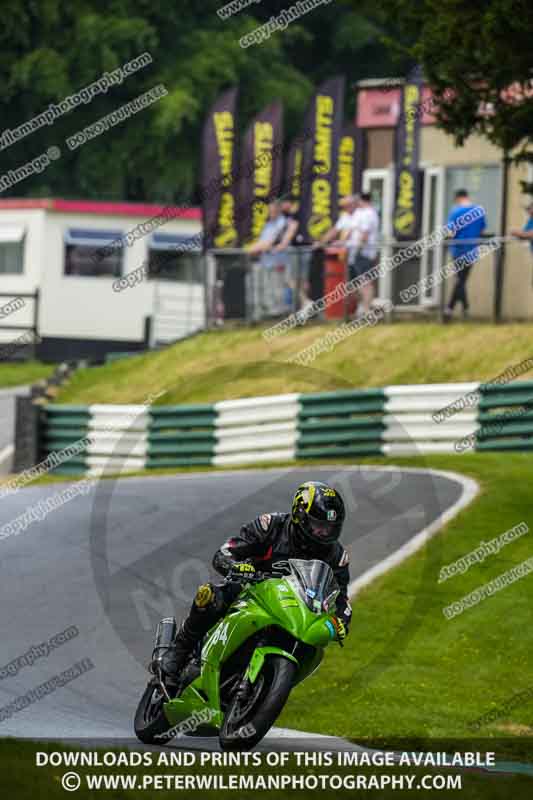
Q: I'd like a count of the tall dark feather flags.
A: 6